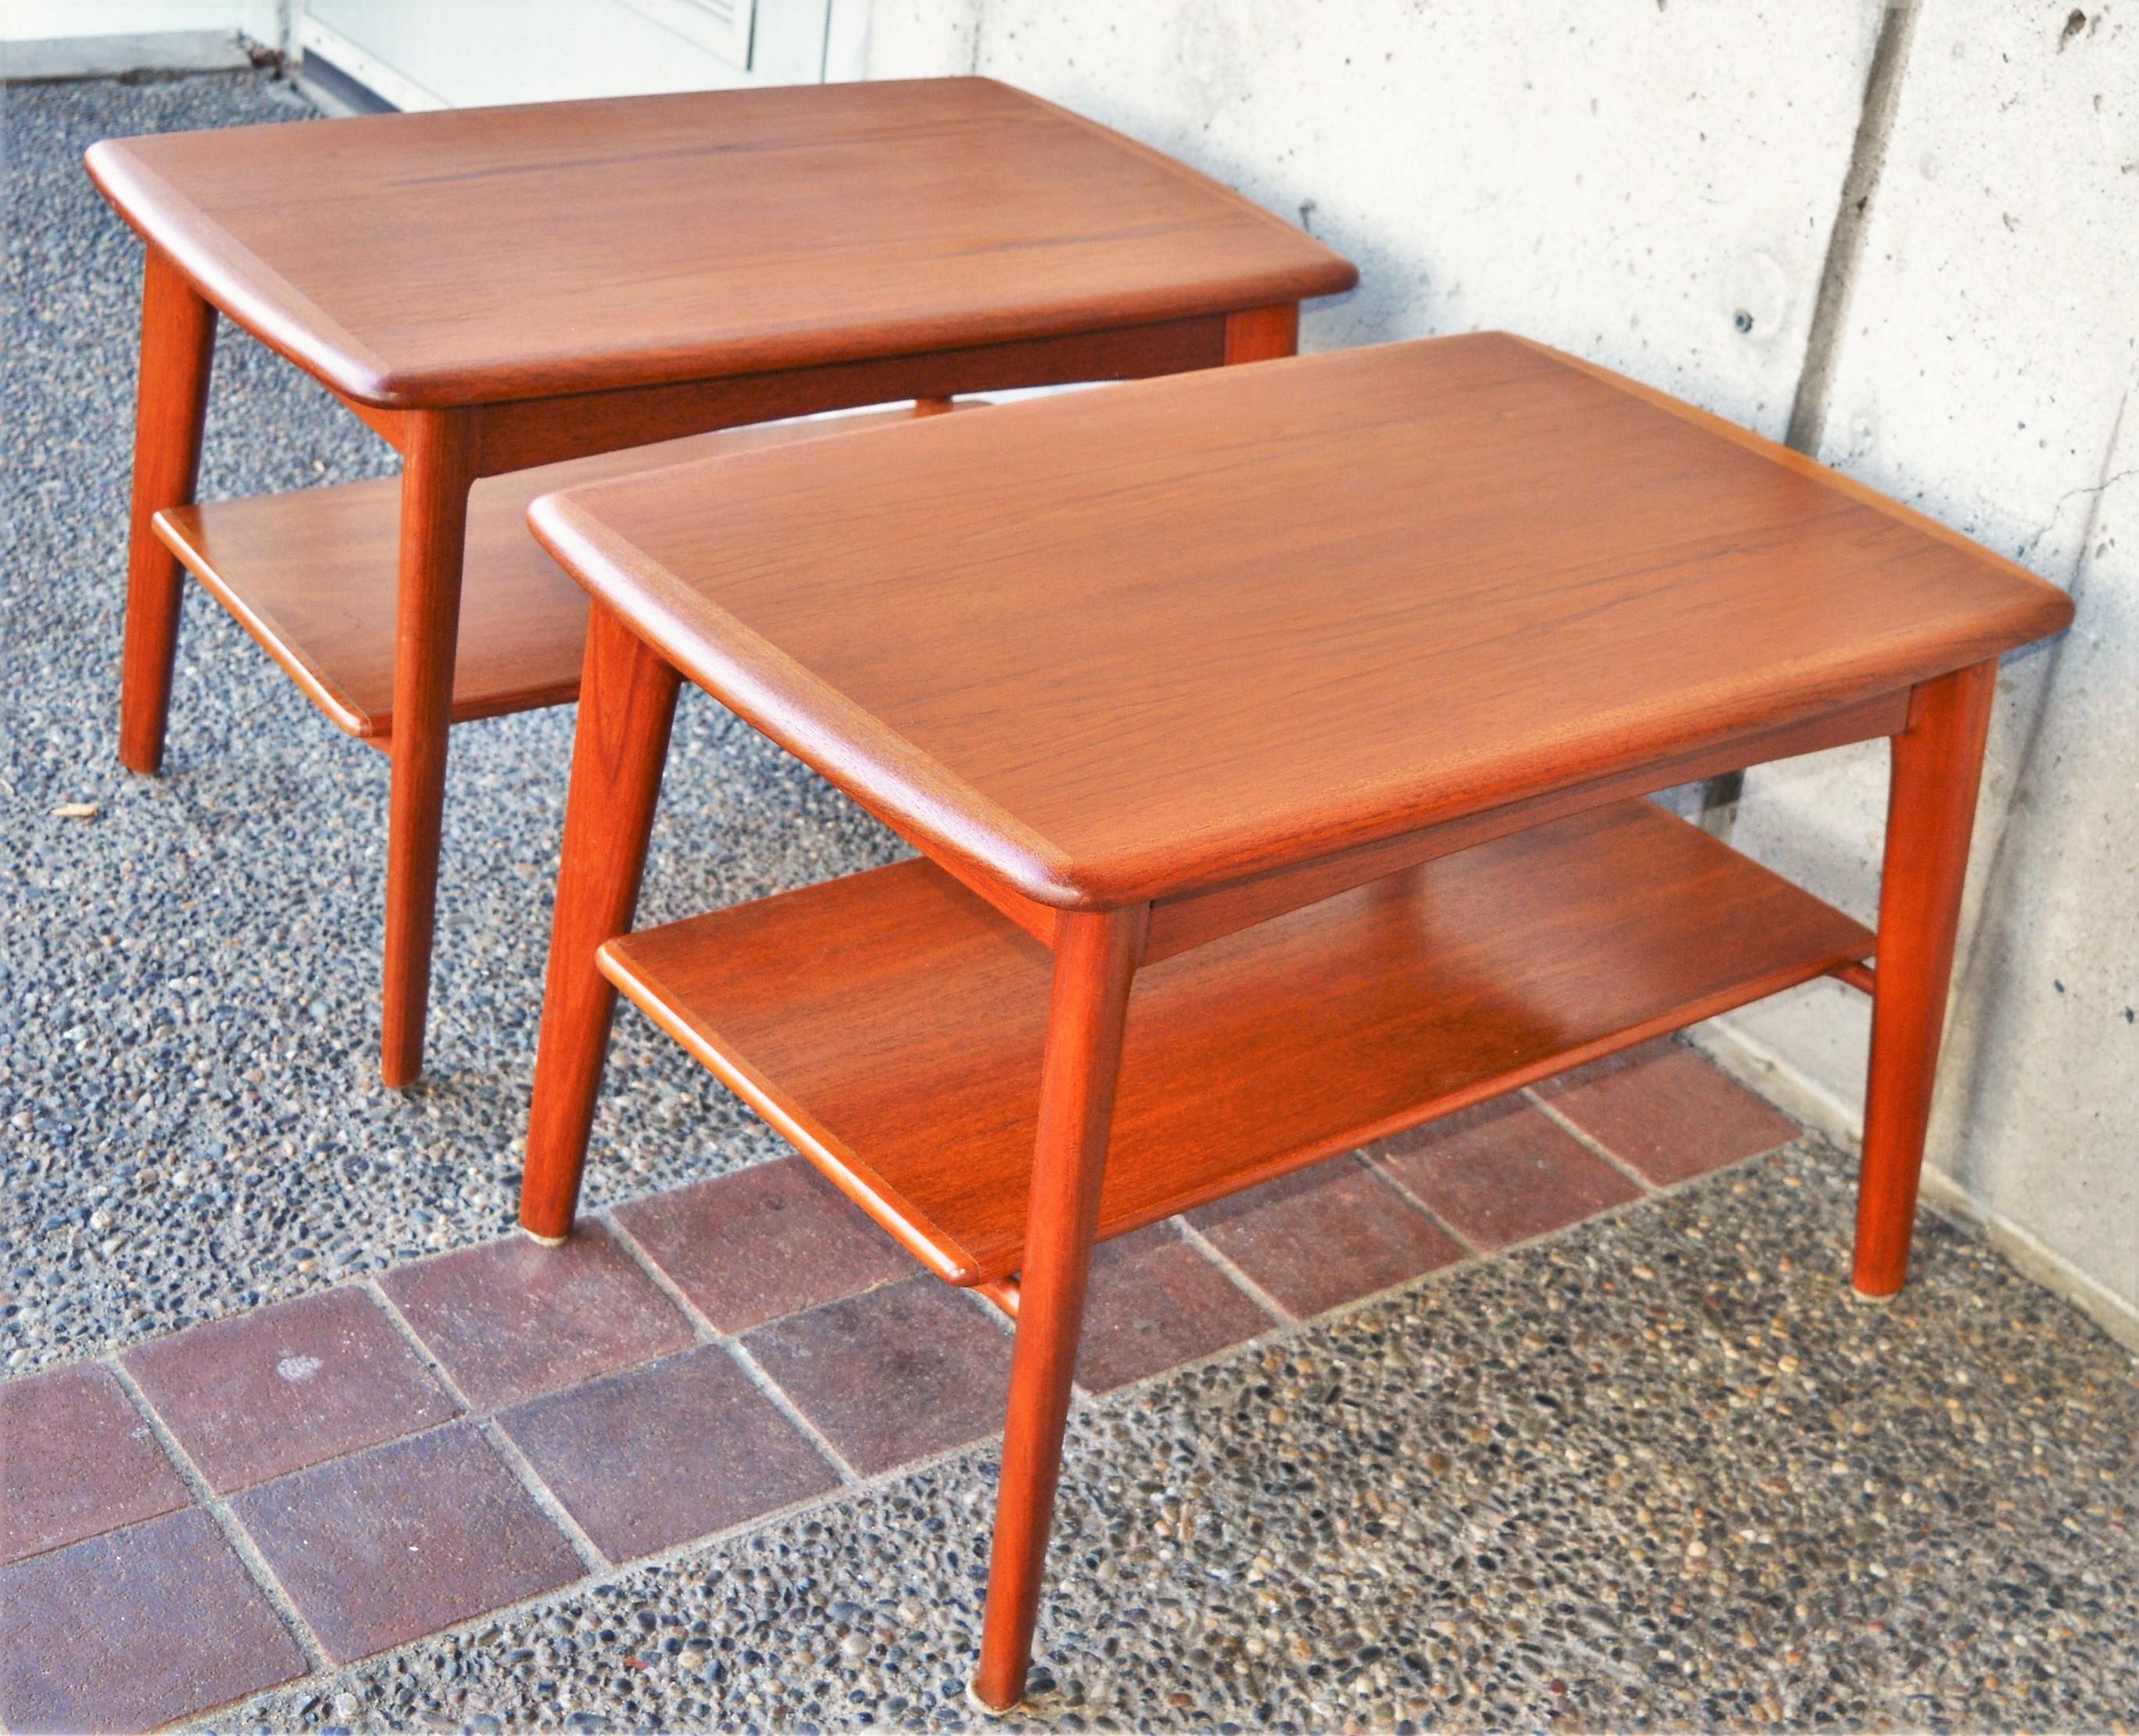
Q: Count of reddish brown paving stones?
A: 12